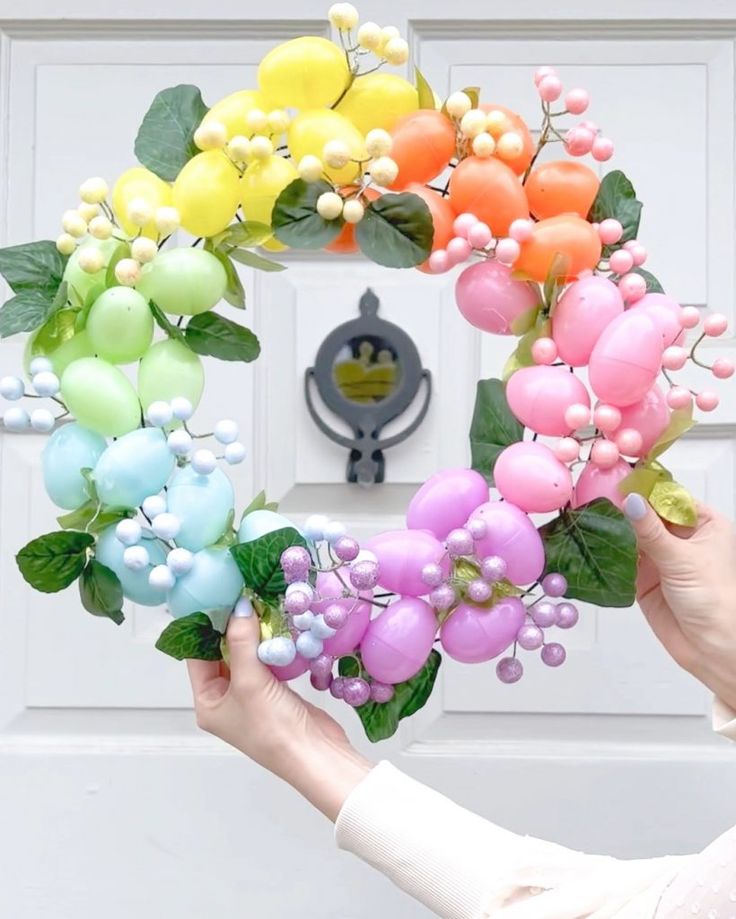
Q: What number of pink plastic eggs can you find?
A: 8